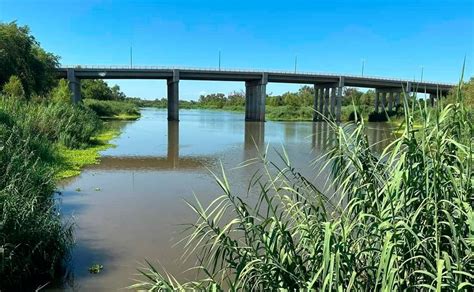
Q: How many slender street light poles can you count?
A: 5